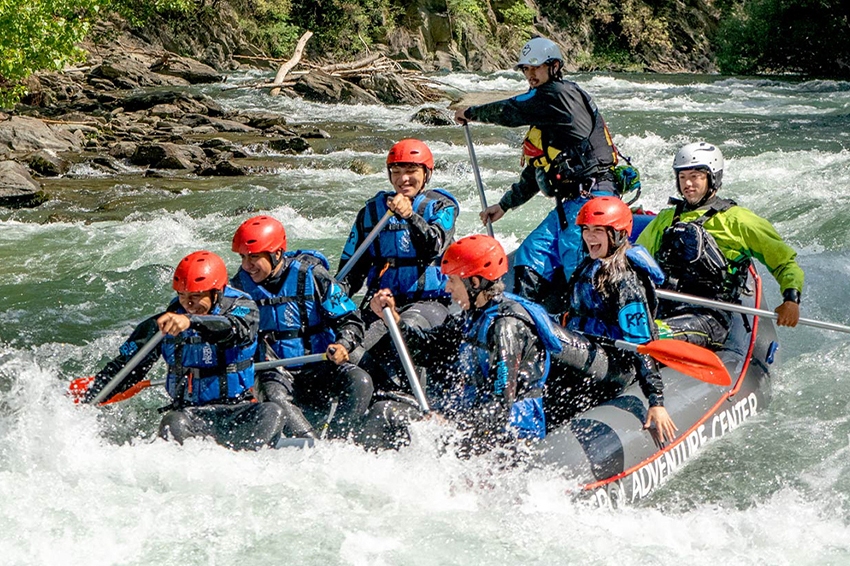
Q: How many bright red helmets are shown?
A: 5